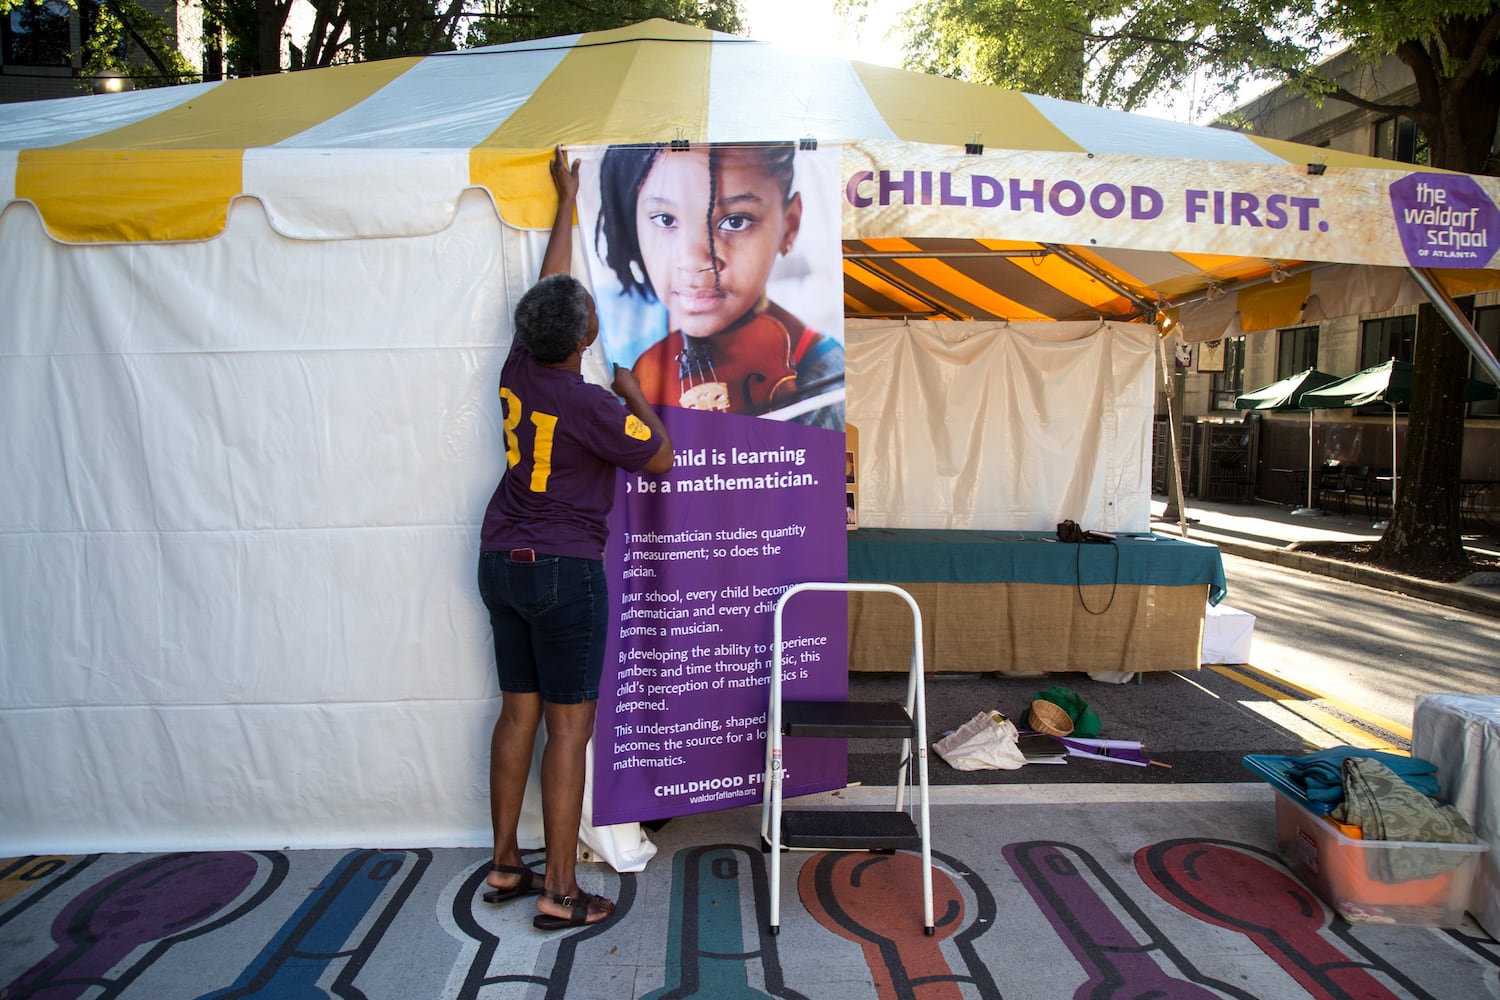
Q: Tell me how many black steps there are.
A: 2